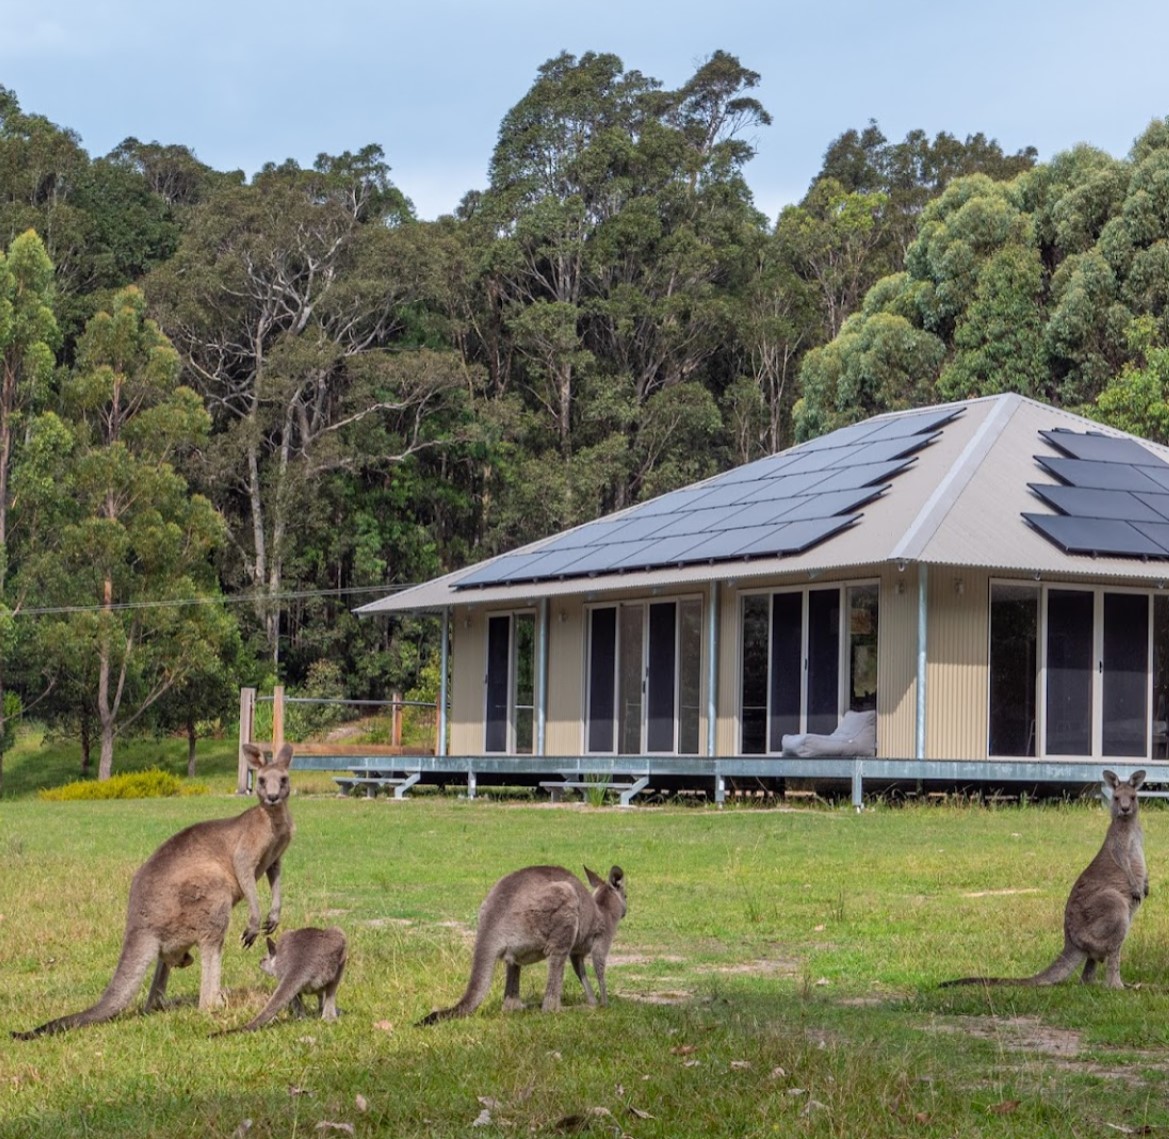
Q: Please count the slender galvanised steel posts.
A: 4